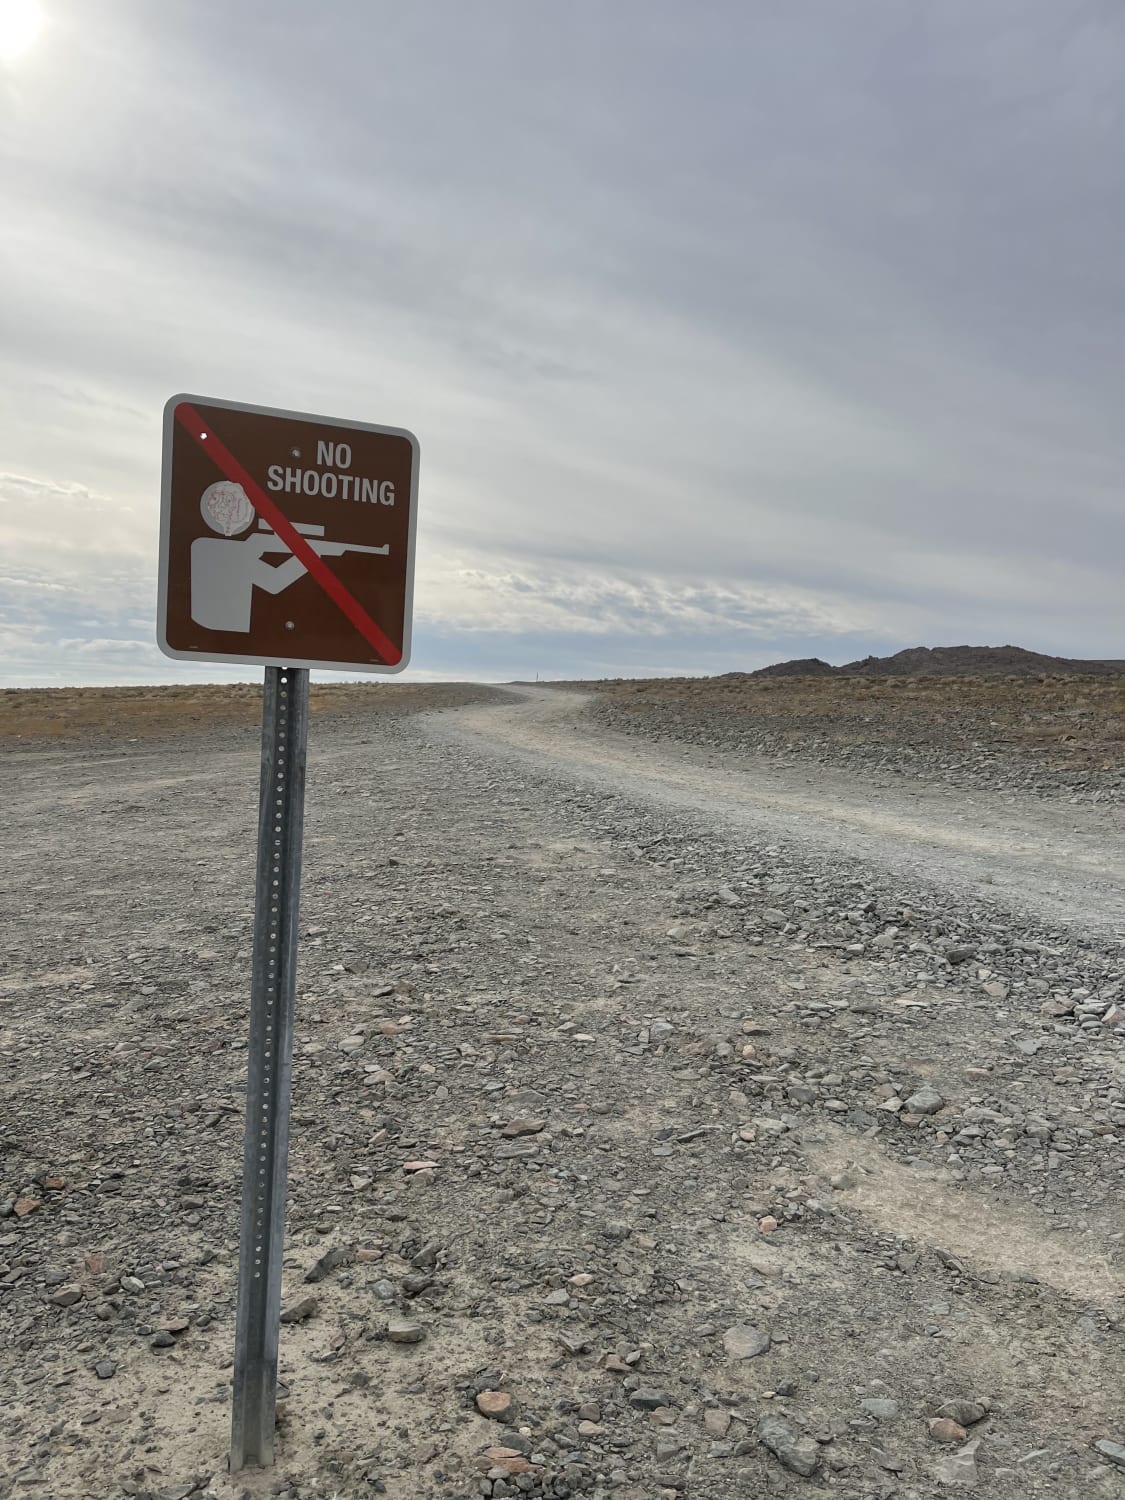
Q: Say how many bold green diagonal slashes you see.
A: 0